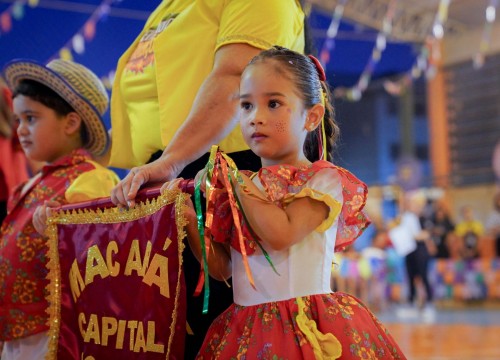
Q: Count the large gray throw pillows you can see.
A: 0